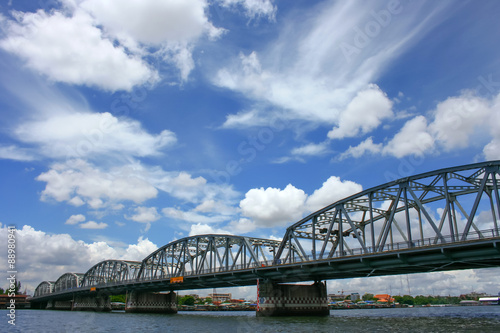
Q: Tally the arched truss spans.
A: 5